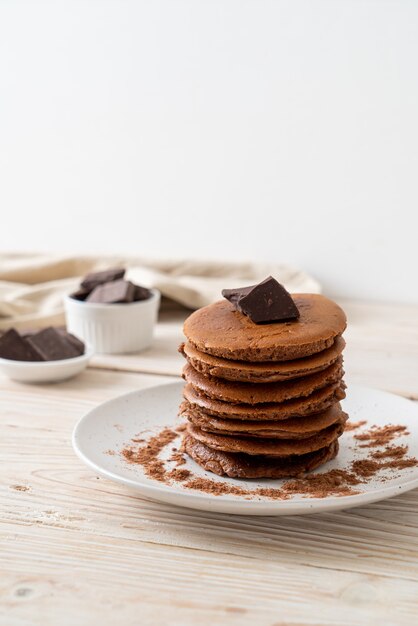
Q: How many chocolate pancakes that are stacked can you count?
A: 7